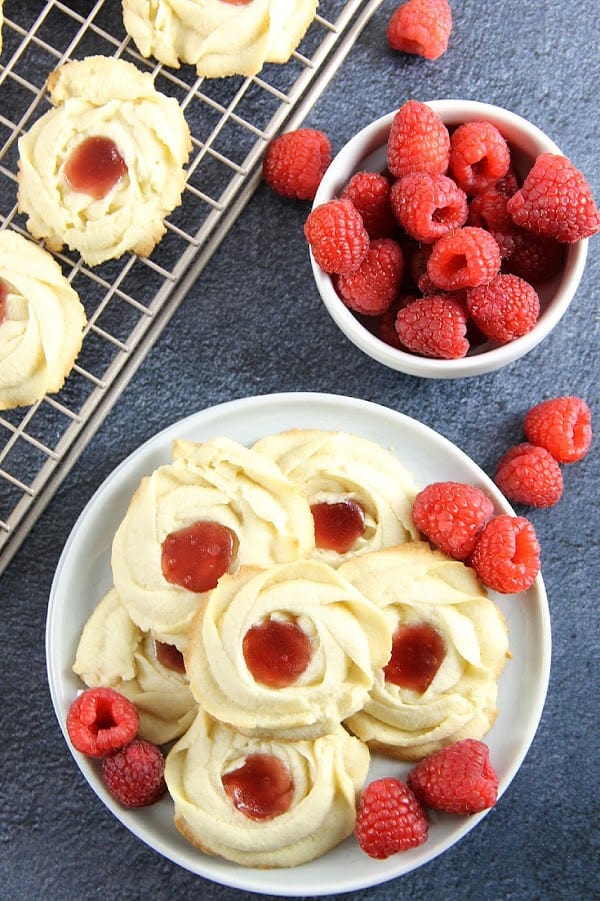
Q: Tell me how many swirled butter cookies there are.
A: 9